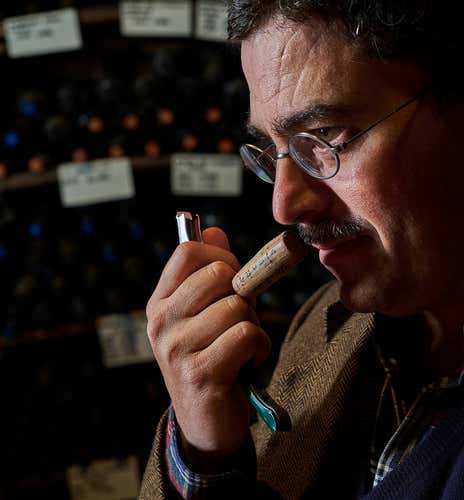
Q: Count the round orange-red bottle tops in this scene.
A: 11